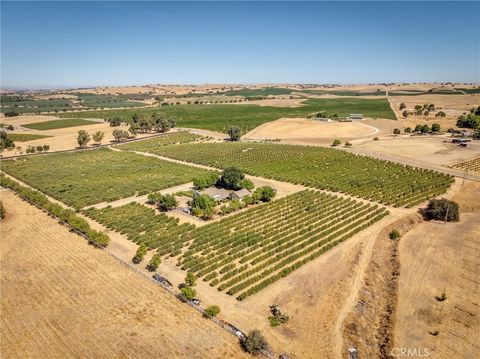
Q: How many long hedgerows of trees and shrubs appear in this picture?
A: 1